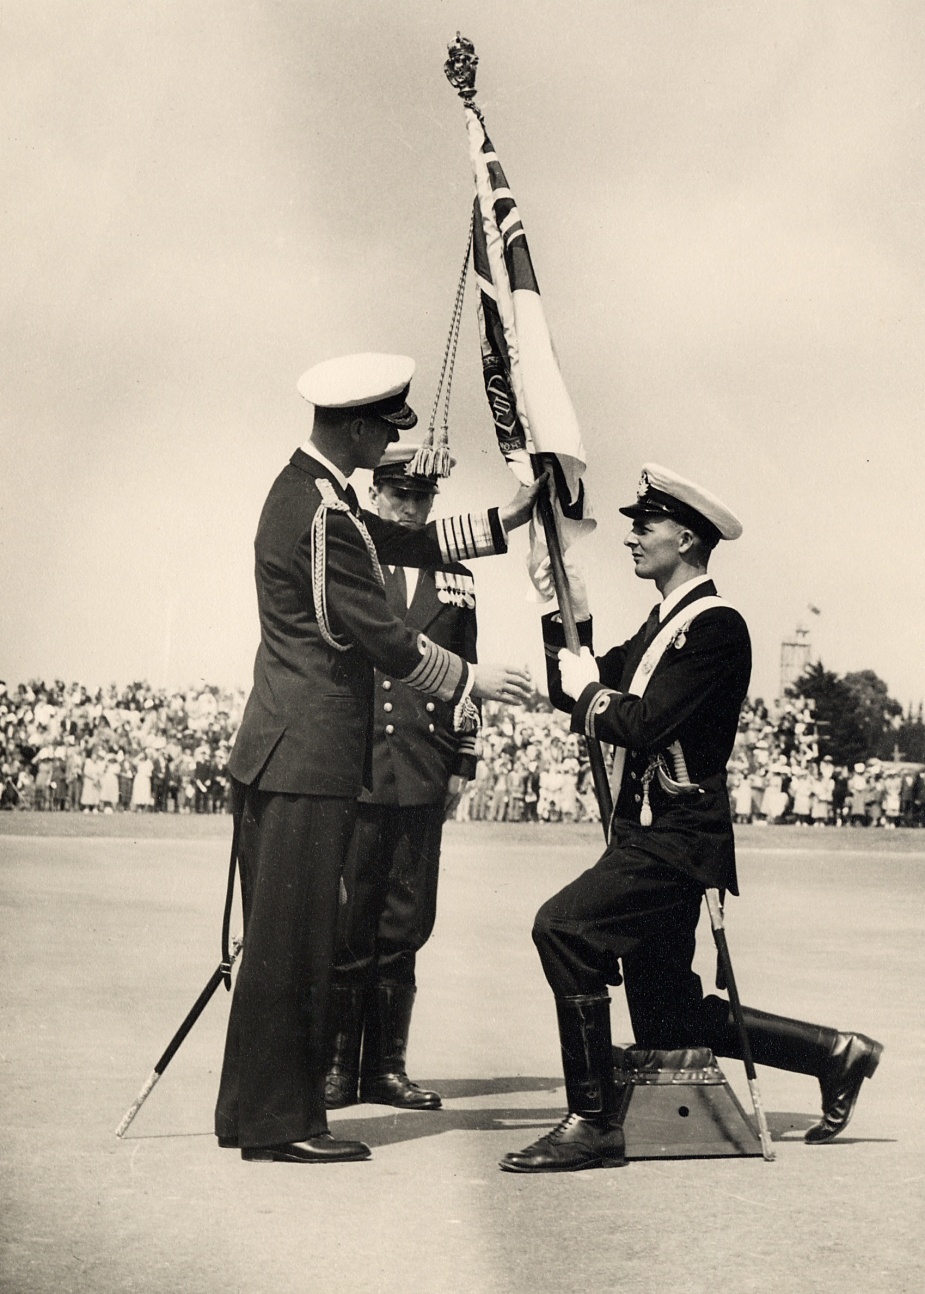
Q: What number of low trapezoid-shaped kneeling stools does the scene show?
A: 1